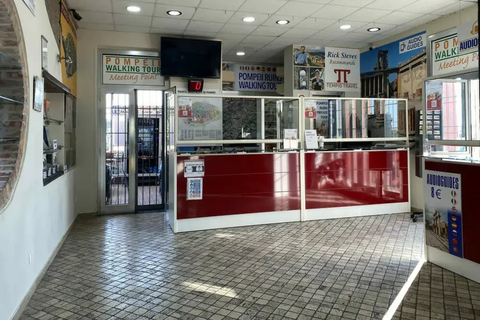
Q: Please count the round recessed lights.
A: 7